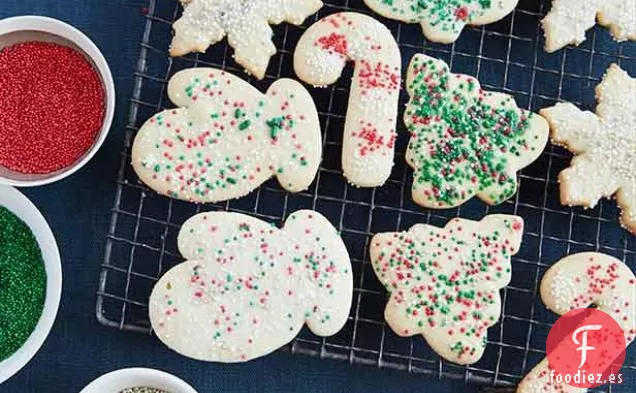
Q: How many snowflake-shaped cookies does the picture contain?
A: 3